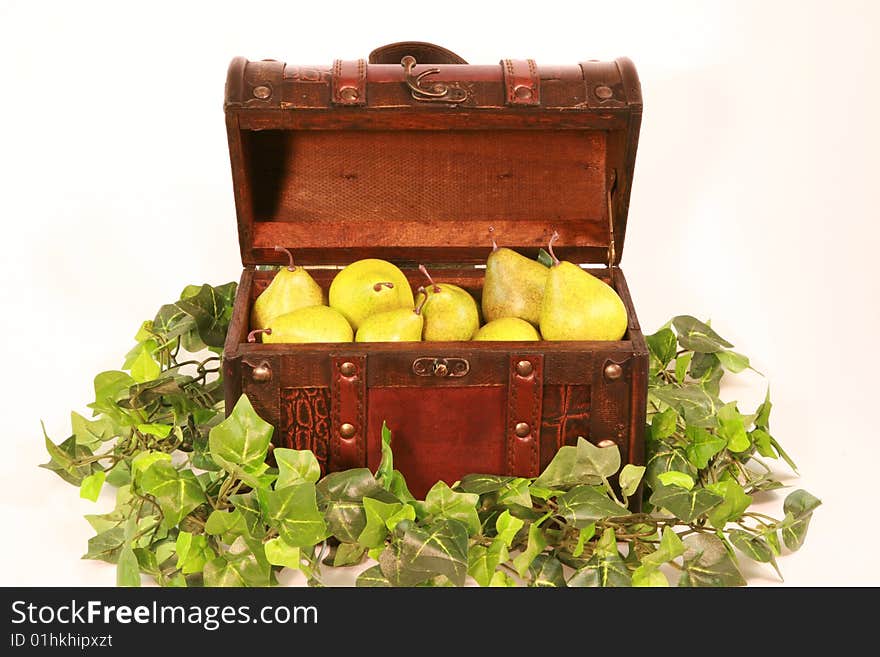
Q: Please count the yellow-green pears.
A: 8